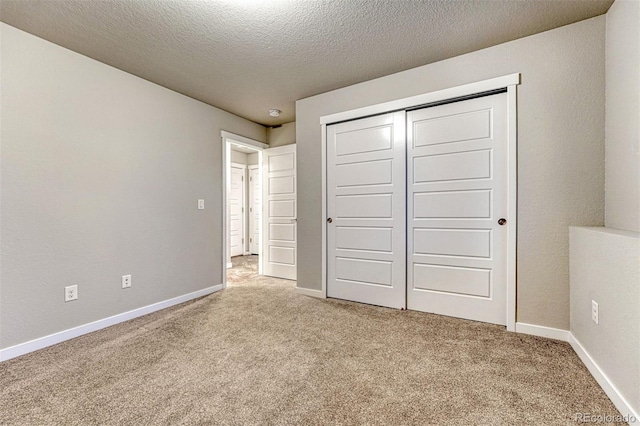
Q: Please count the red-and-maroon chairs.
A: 0